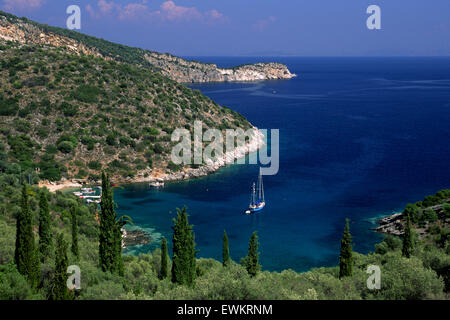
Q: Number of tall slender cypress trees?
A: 11